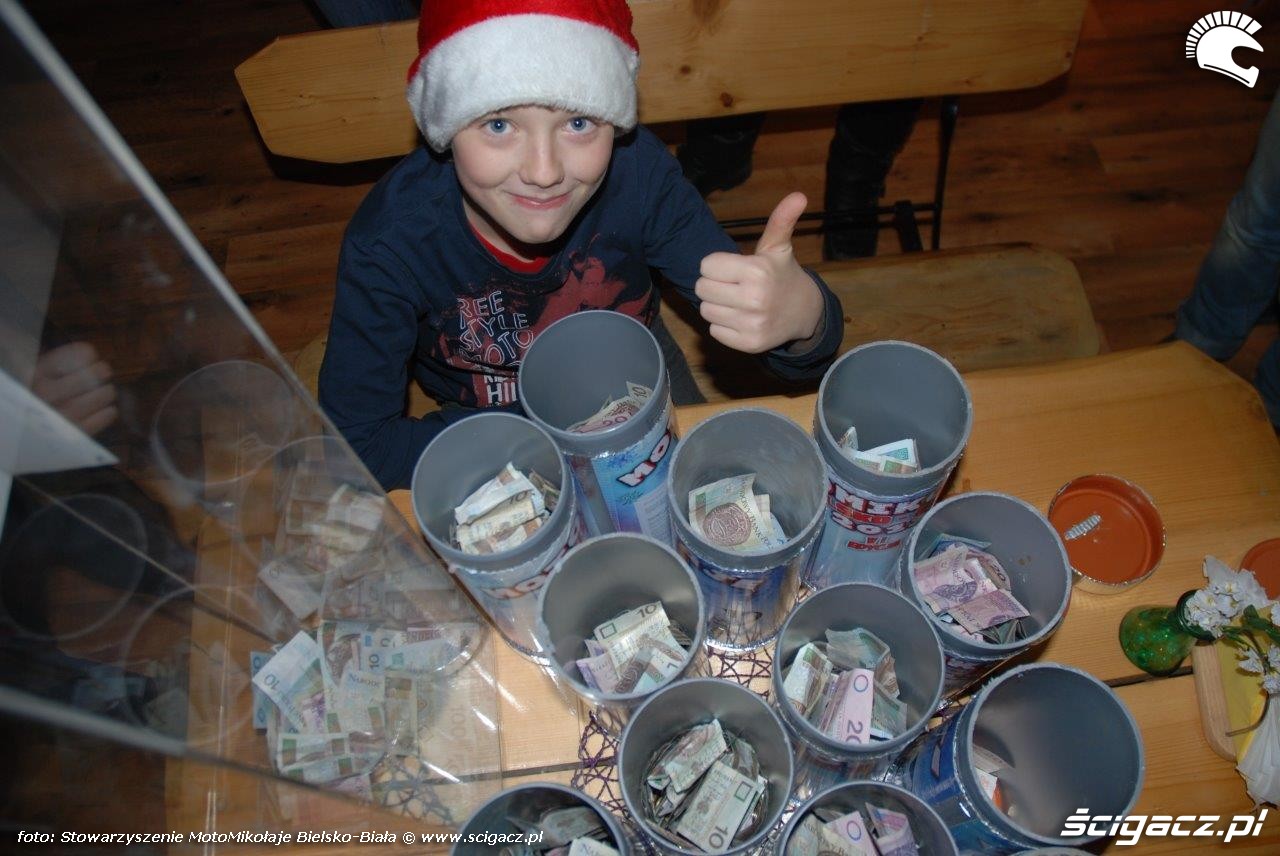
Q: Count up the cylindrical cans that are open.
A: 11